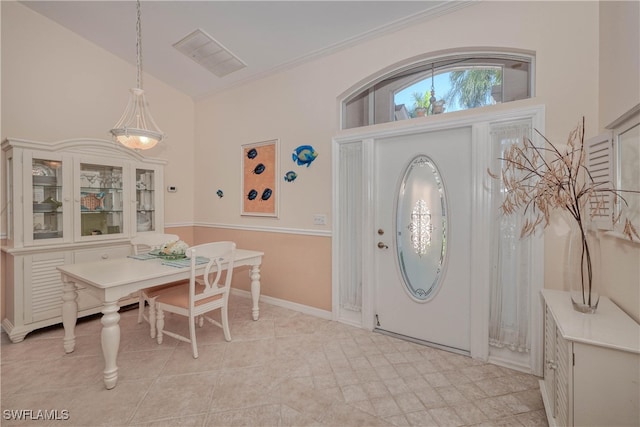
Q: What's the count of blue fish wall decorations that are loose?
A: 3